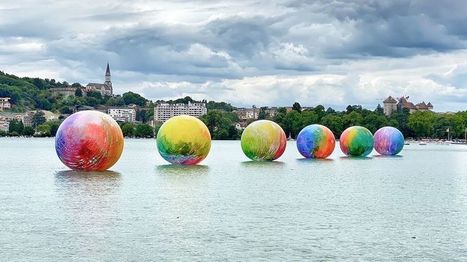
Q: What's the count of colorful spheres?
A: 6